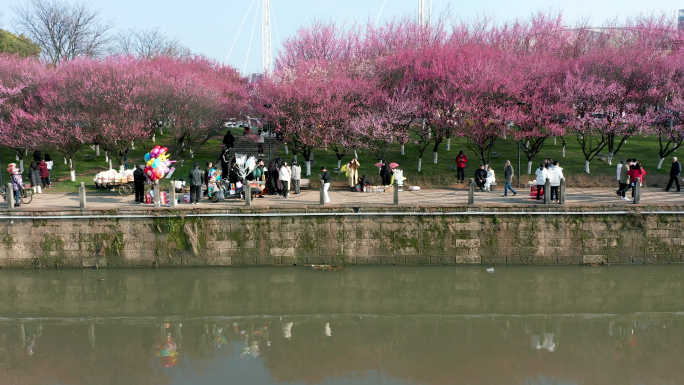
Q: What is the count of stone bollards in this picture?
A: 11